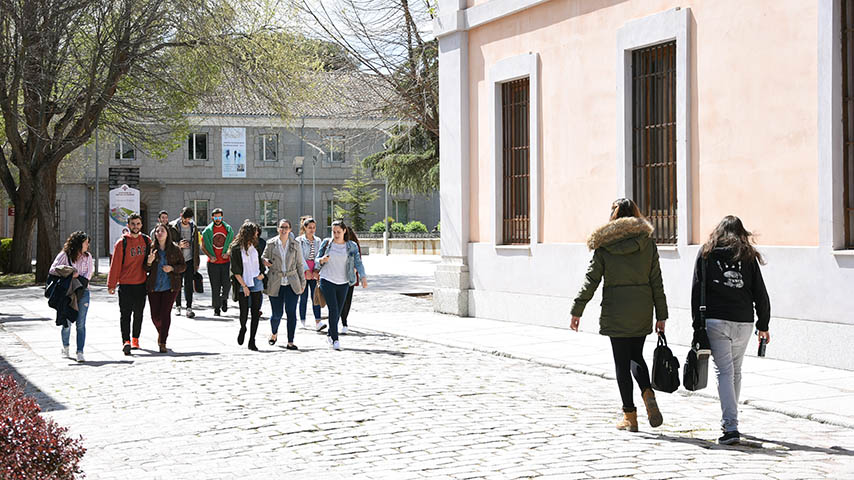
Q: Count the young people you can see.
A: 14